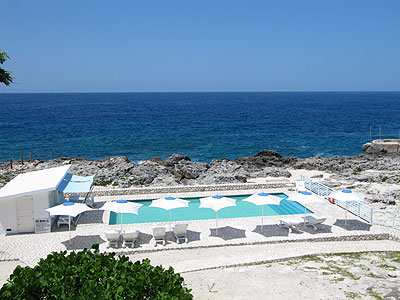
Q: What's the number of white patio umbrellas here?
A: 7